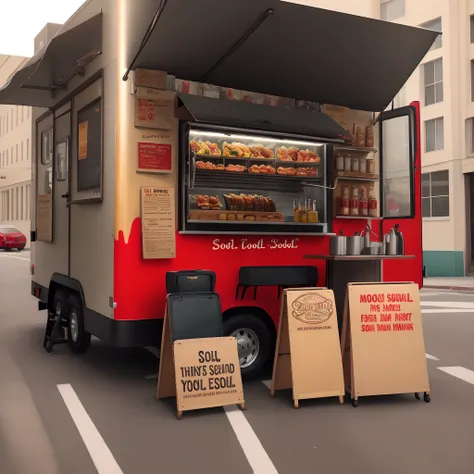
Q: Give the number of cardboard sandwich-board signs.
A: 3